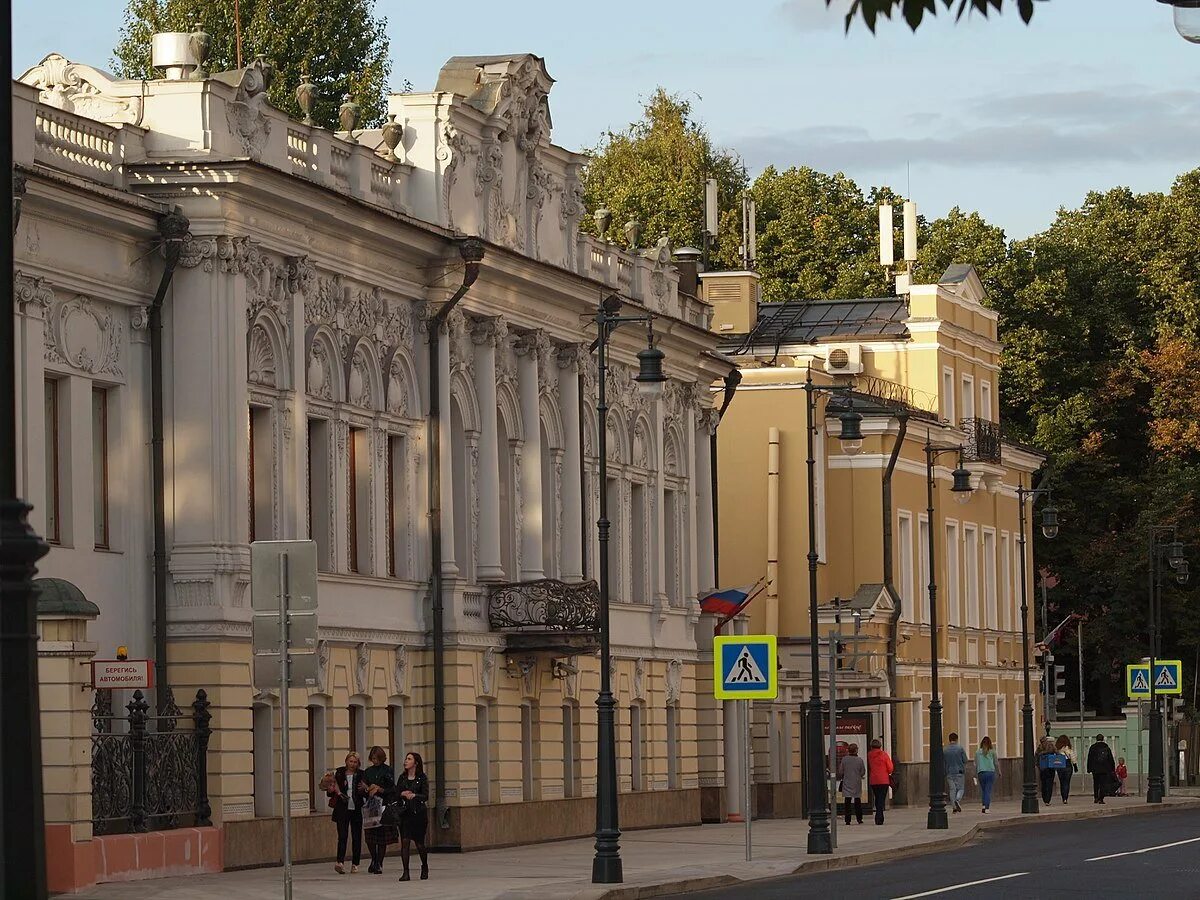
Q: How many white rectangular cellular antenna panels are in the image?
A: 4